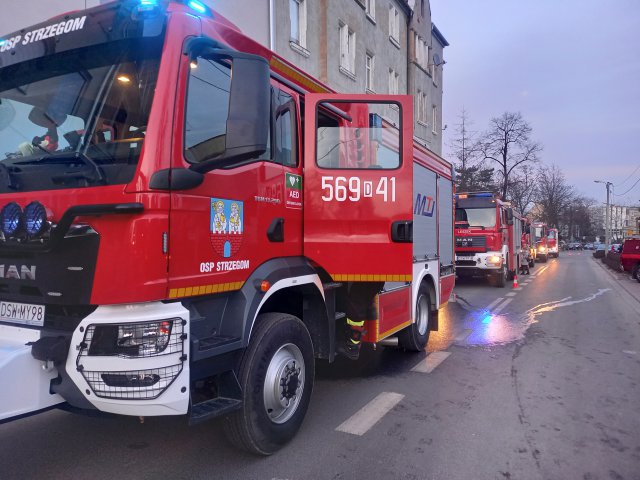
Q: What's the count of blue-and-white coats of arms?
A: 1